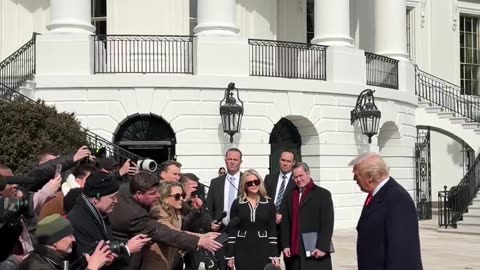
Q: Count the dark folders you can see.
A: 1